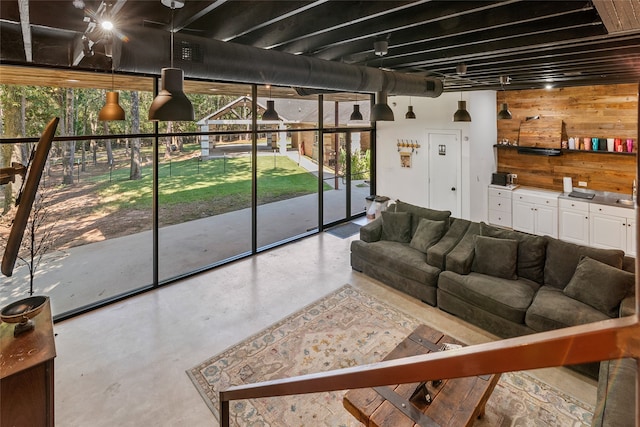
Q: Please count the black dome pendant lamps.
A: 7